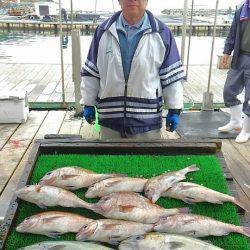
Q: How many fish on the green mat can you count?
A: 11